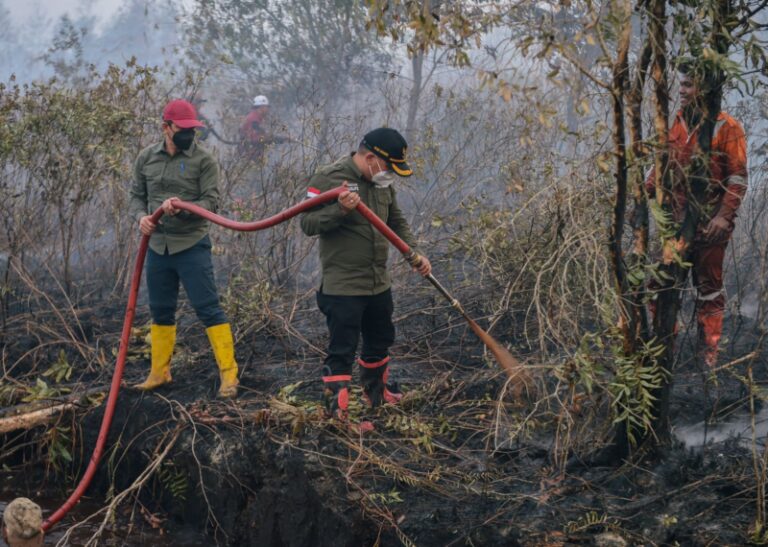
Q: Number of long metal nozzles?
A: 1